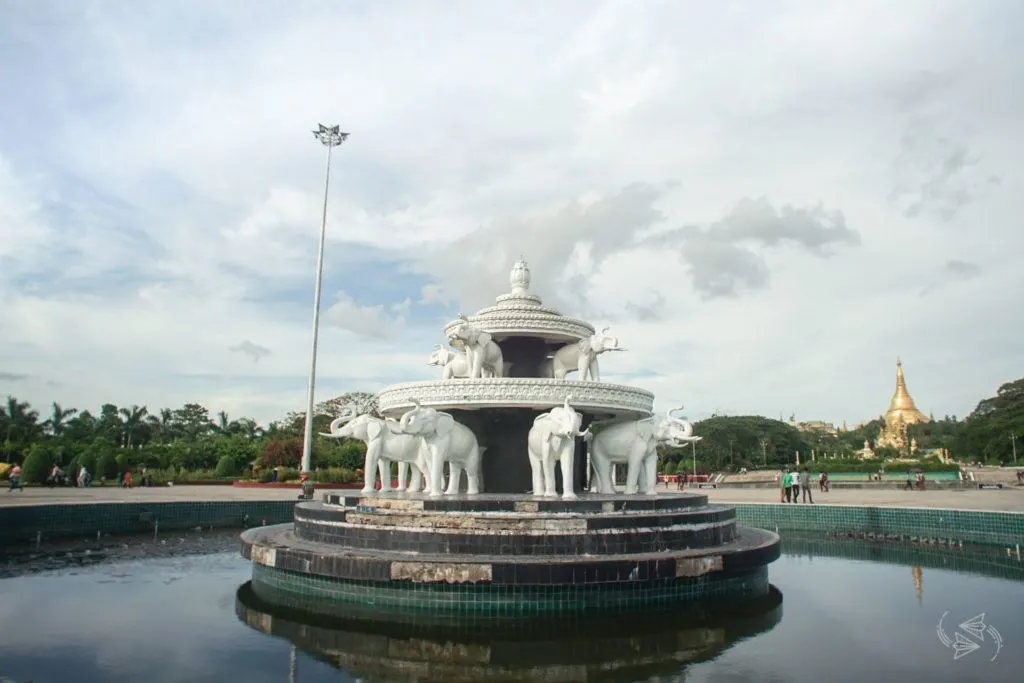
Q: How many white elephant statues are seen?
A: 7